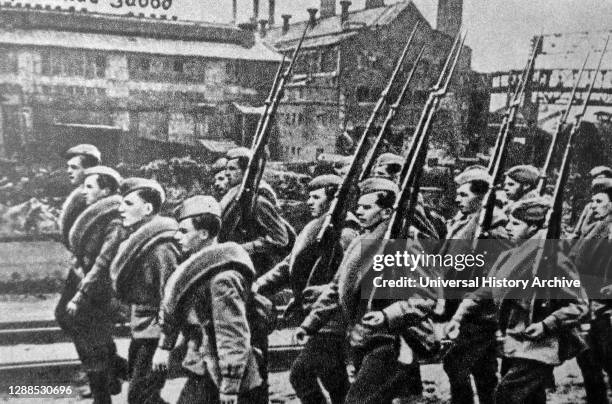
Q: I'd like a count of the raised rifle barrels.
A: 10